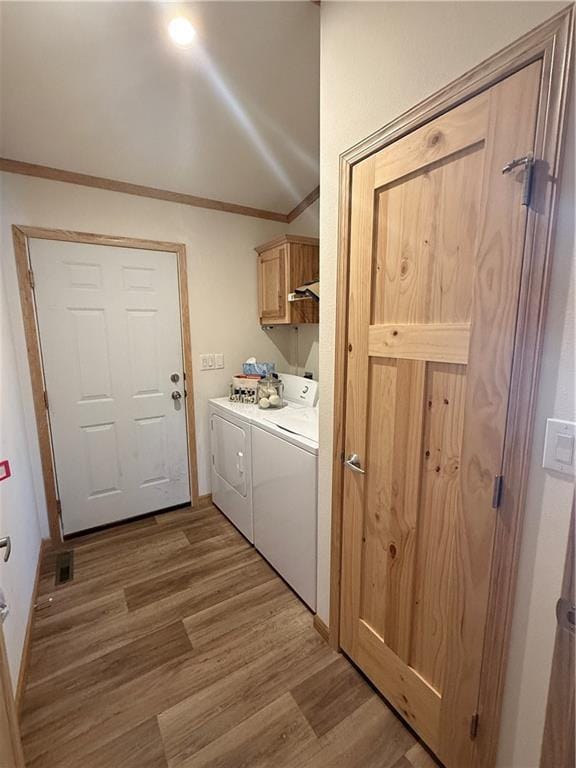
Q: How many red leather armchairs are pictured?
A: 0